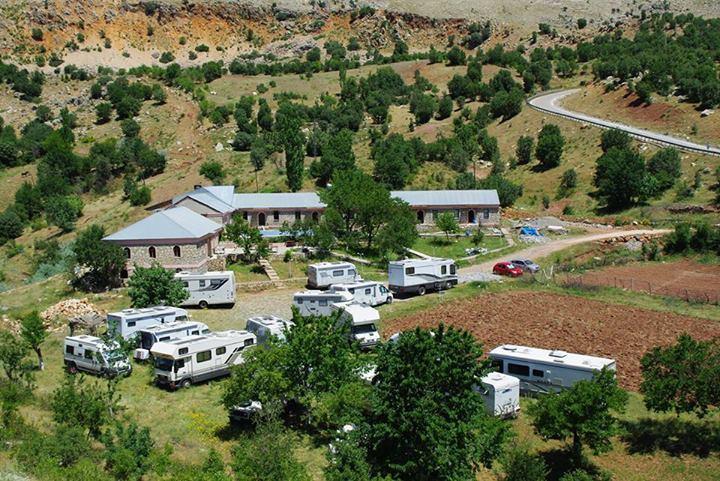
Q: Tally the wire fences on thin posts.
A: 1